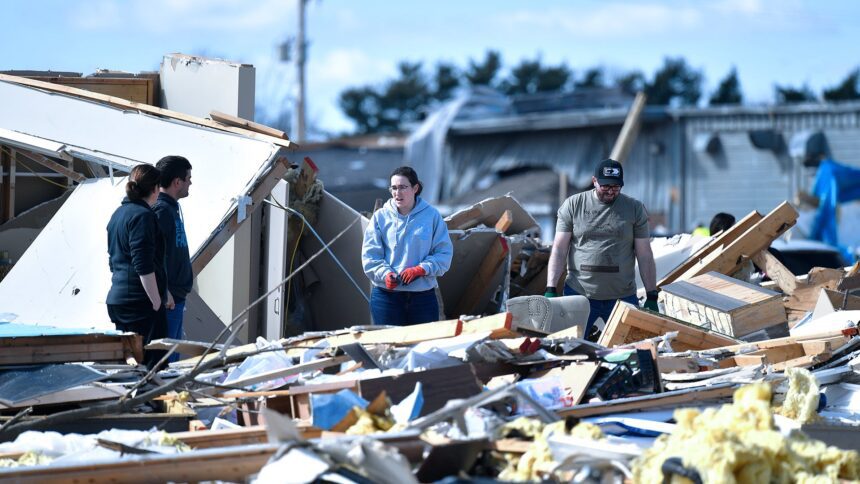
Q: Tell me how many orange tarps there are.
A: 0